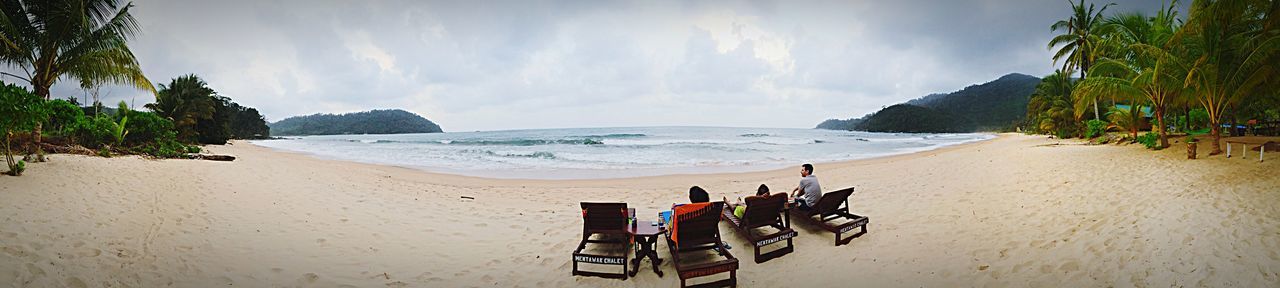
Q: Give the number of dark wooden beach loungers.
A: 4